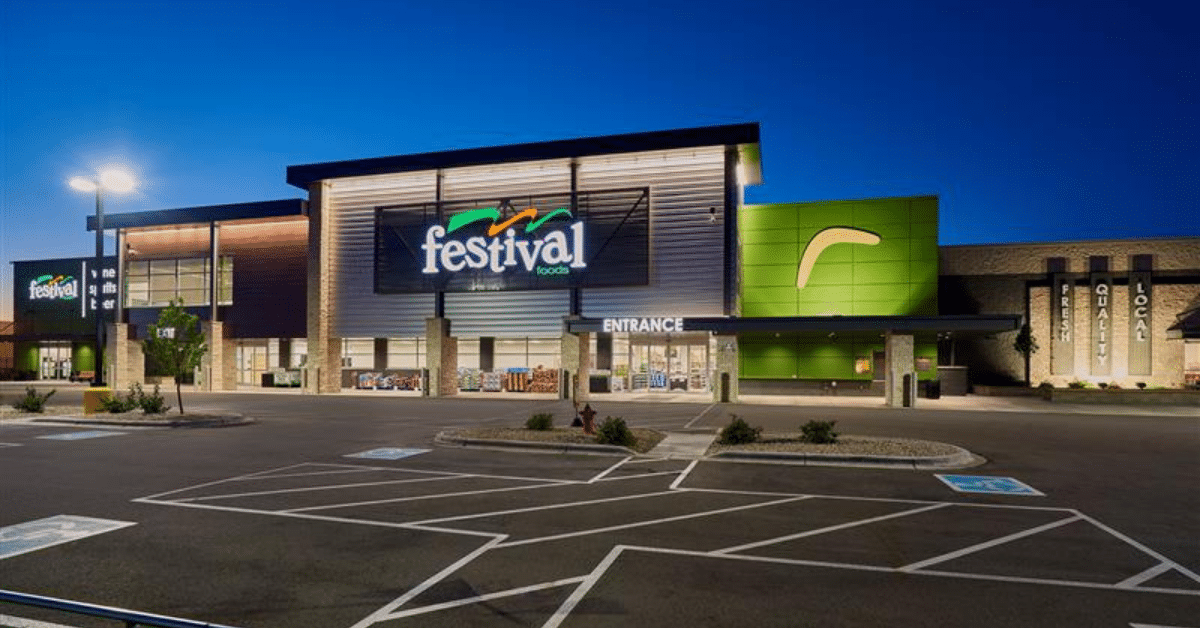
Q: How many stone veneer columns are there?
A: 7